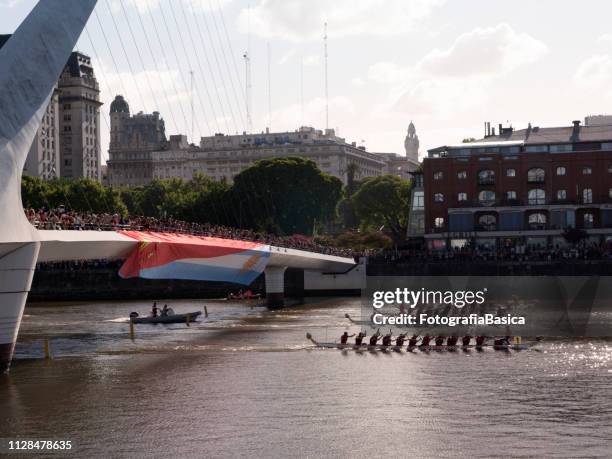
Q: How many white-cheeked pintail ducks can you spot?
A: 0